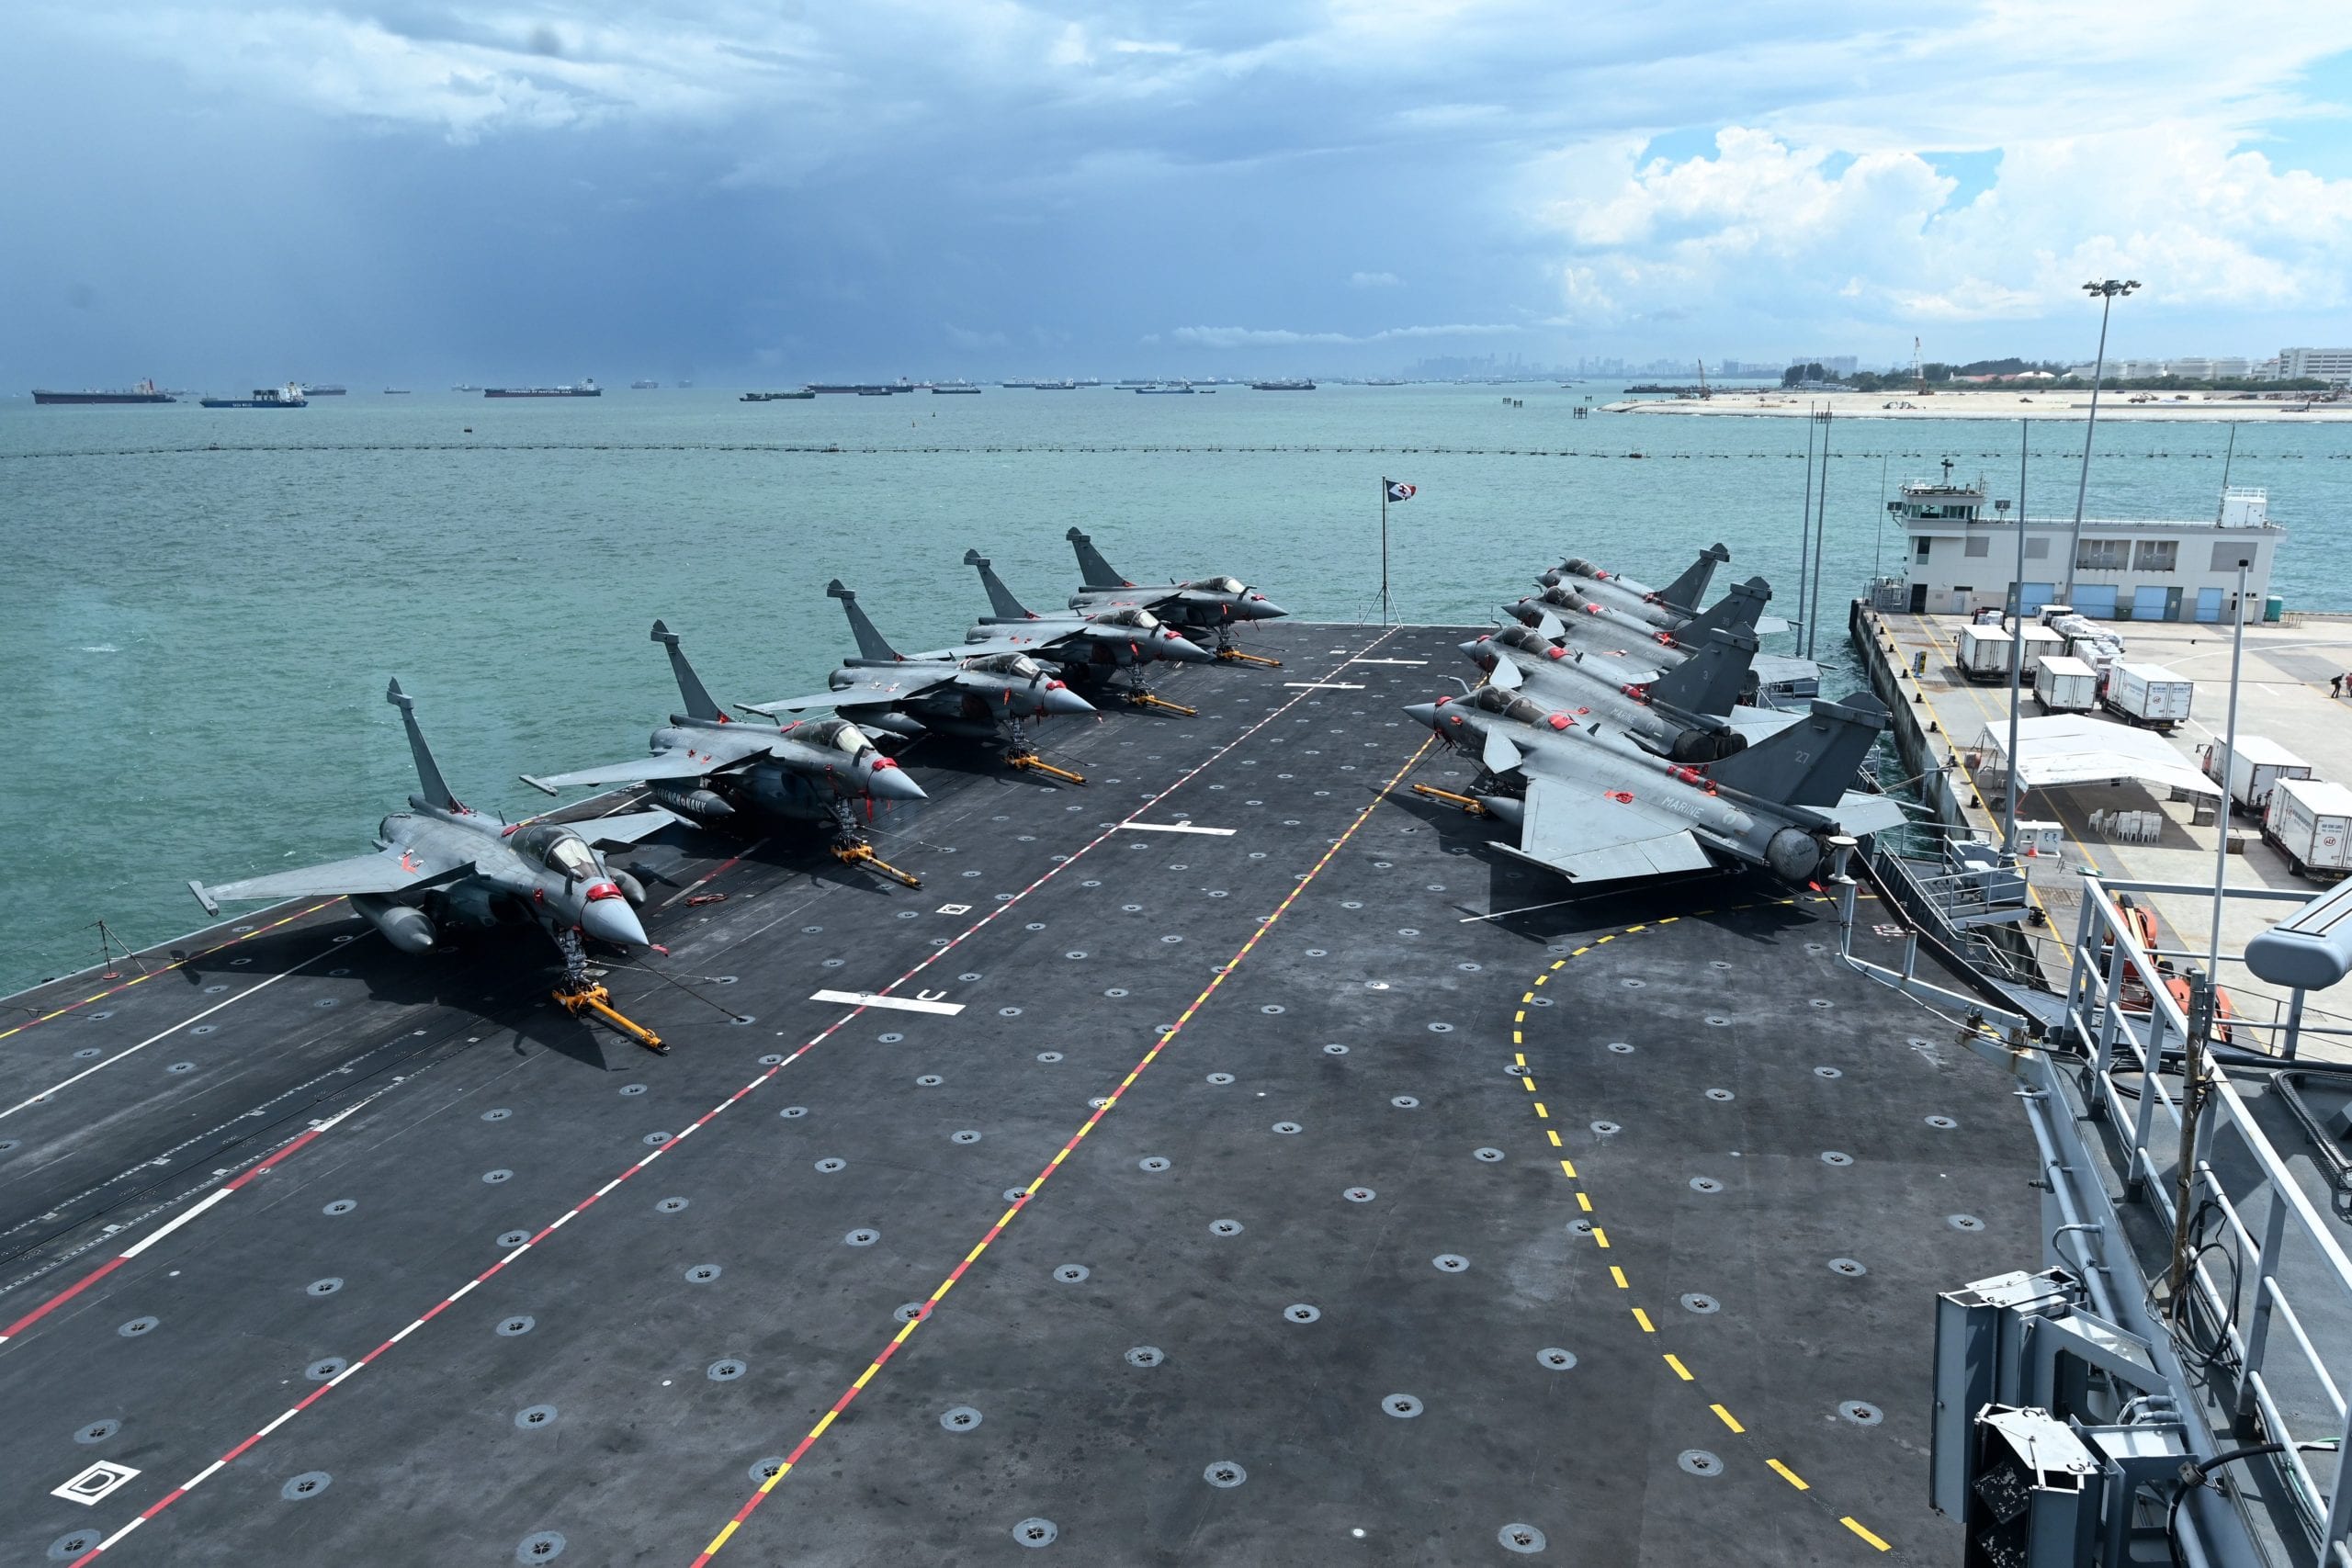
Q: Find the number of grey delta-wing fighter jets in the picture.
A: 9